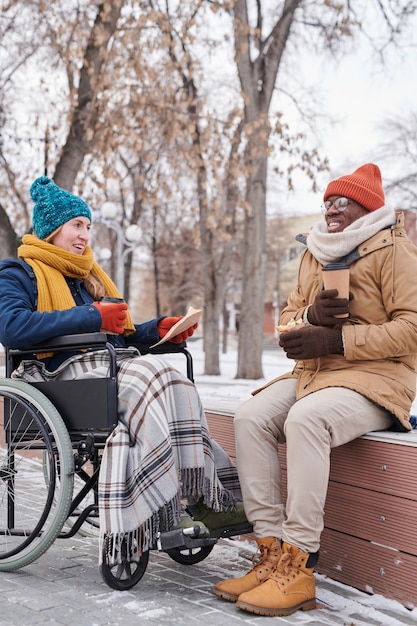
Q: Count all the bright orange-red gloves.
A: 2